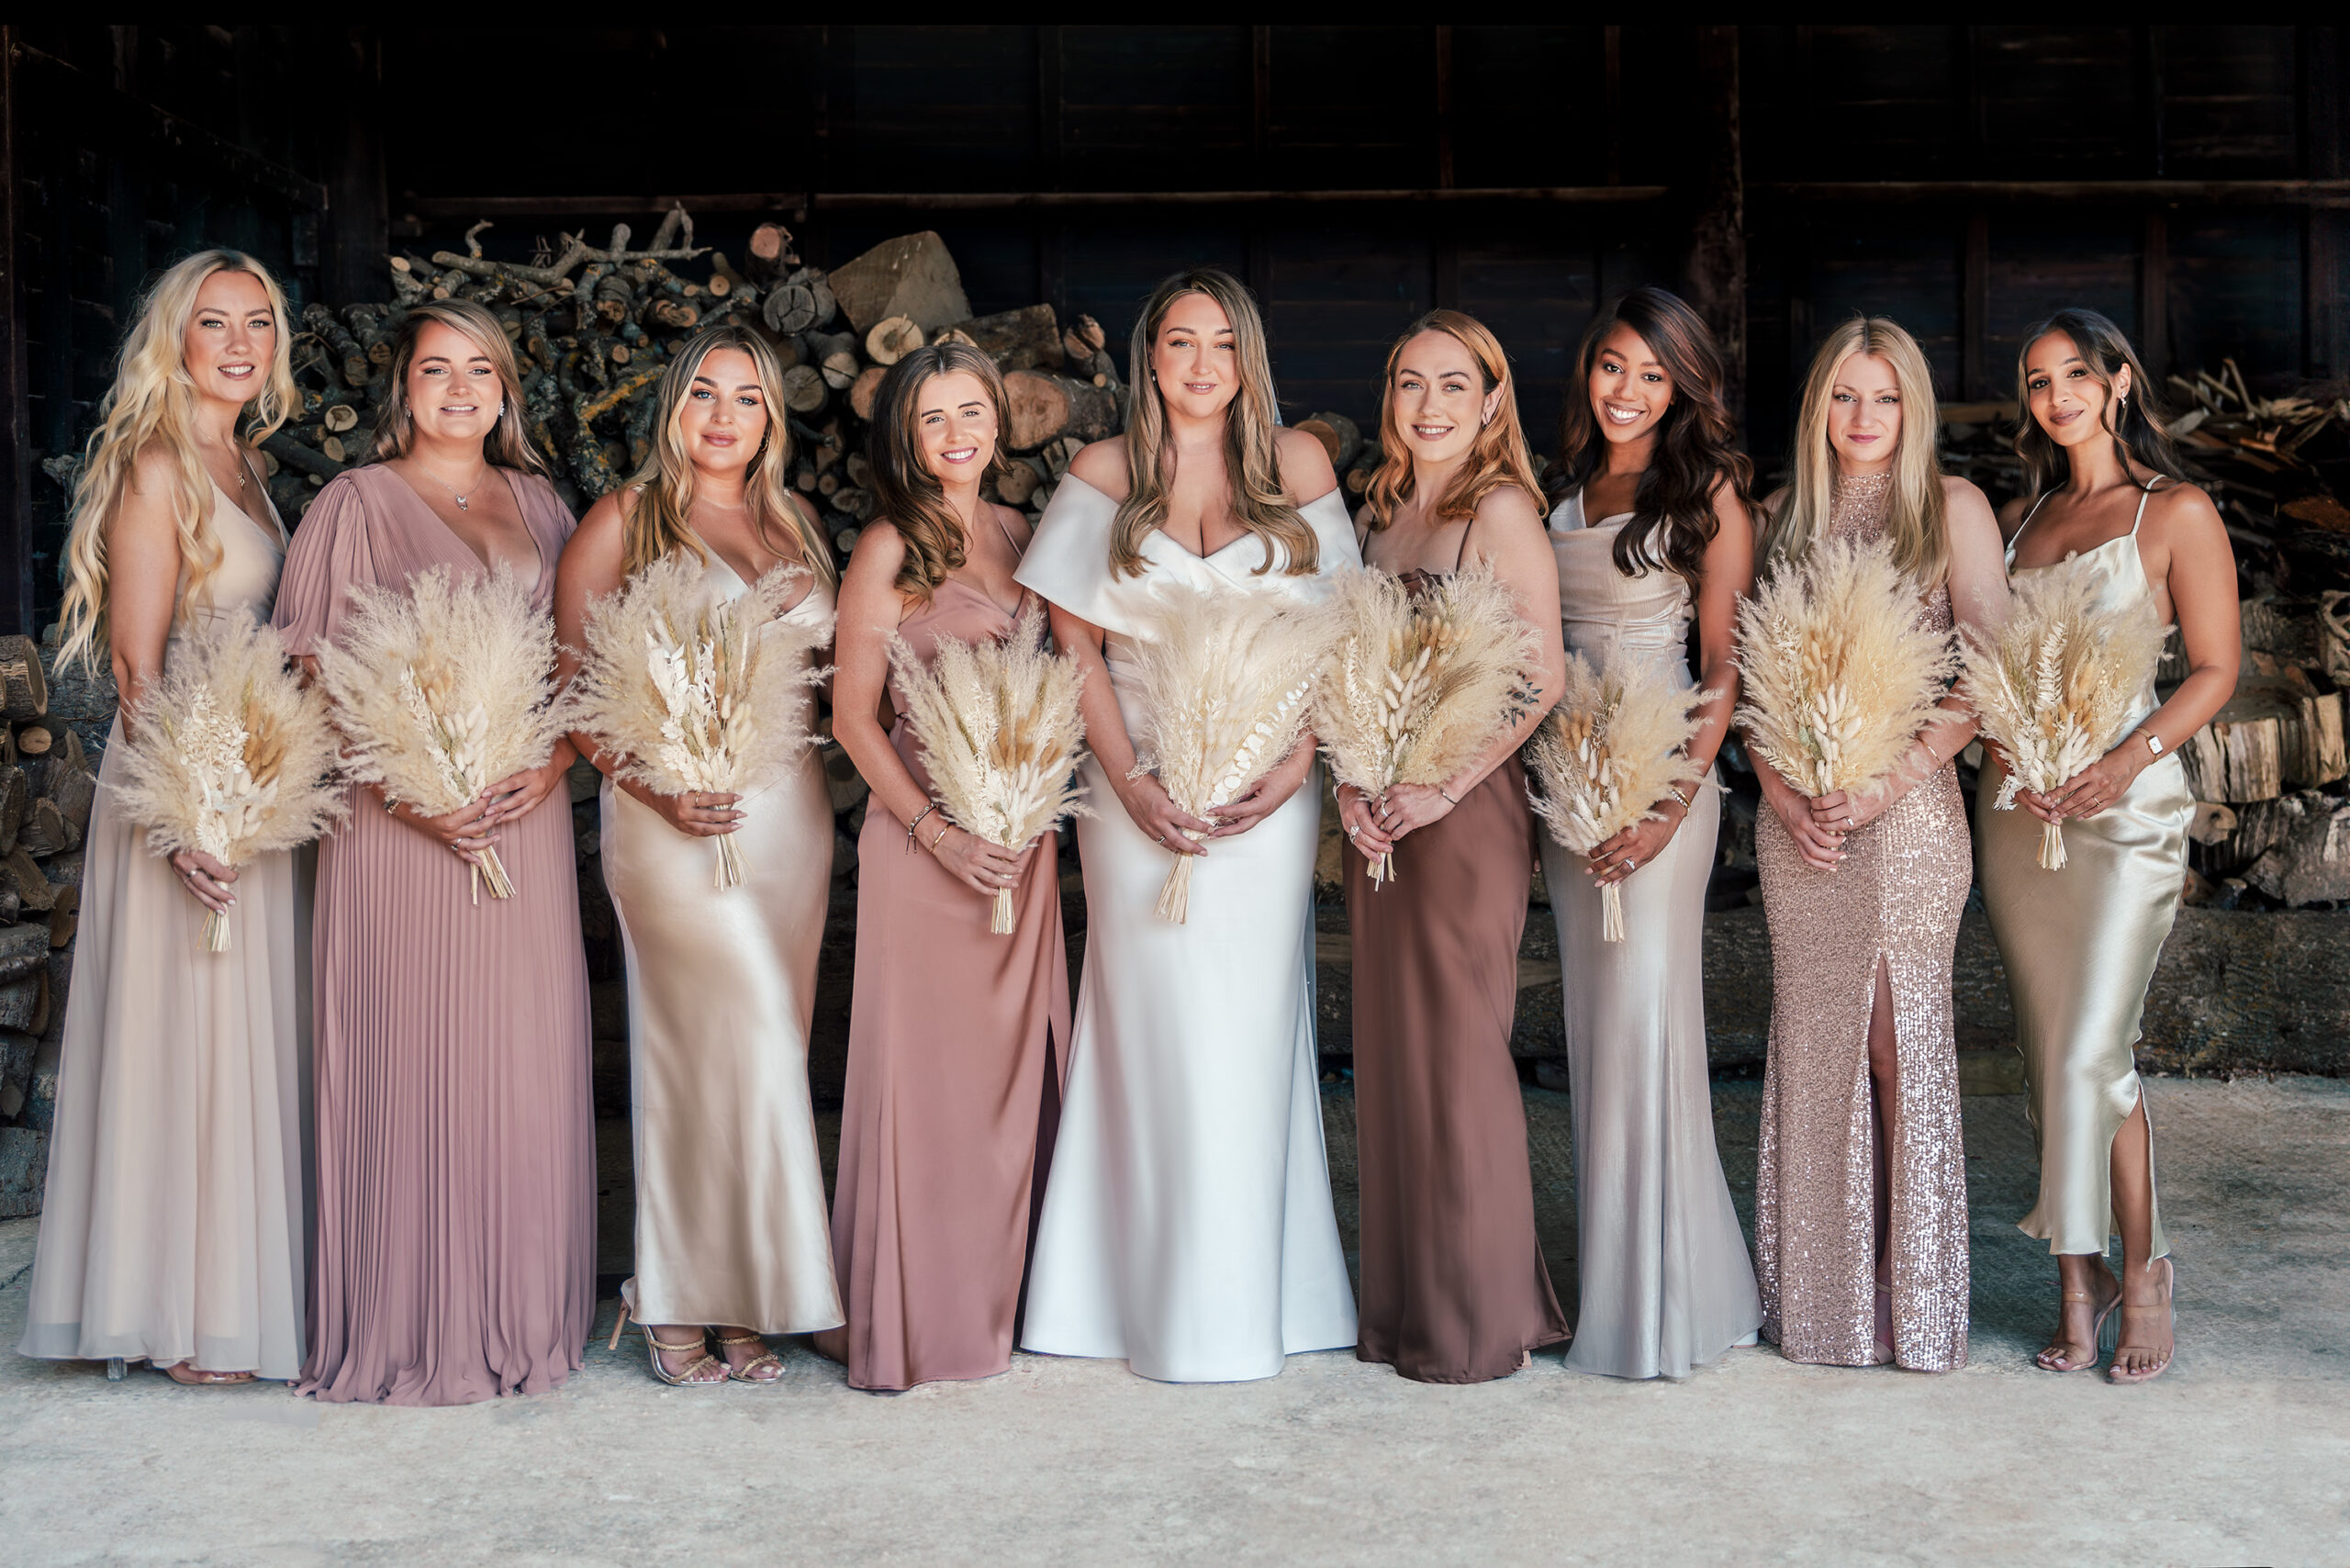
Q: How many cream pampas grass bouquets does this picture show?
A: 9